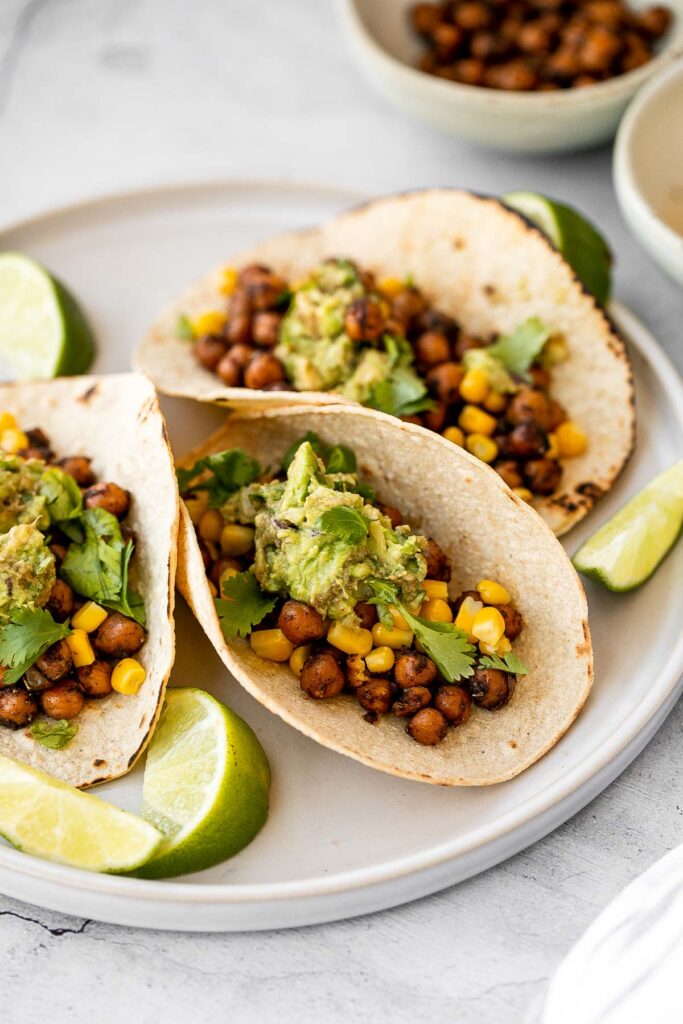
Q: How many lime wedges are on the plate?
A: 5